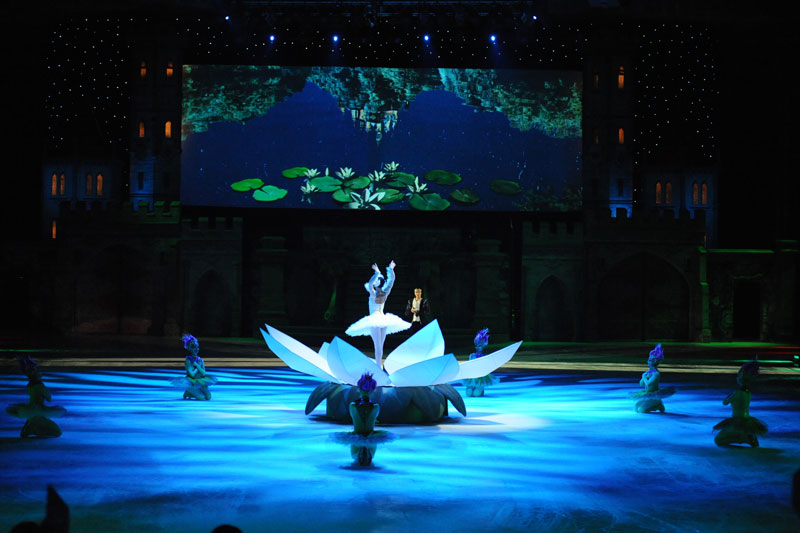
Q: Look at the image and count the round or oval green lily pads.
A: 12